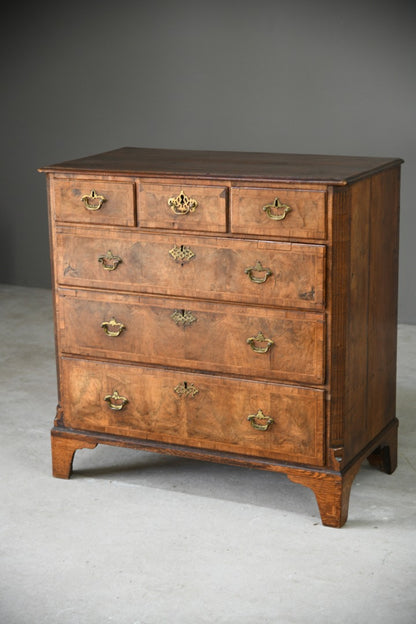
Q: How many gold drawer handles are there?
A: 9